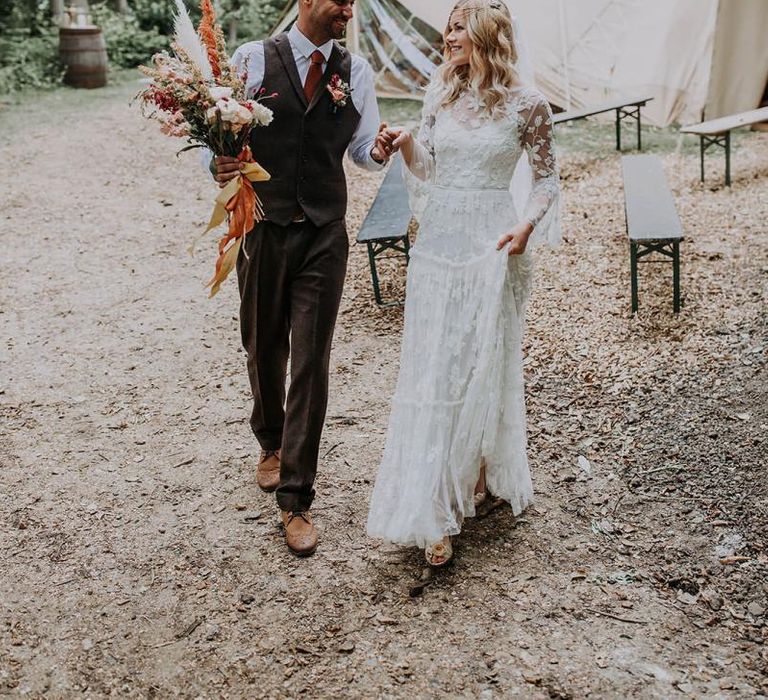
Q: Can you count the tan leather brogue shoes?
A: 2